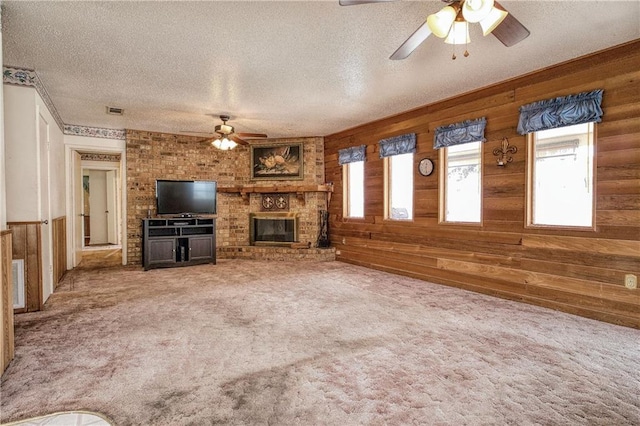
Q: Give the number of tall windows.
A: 4